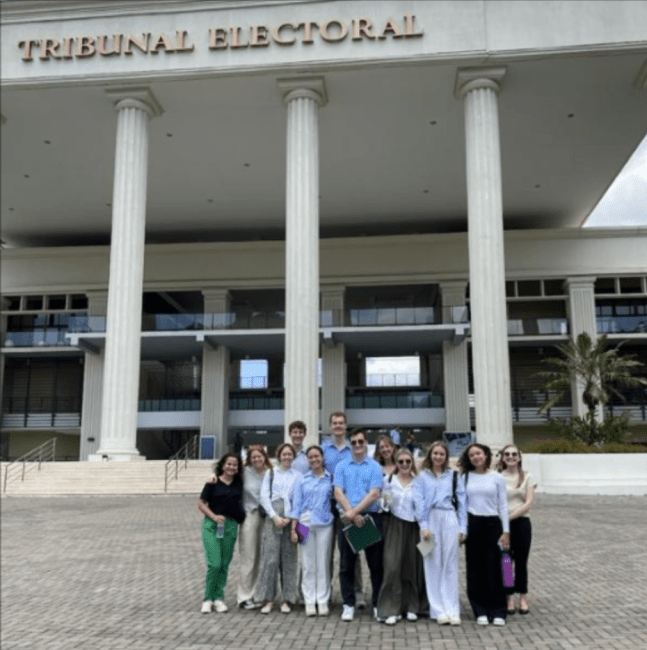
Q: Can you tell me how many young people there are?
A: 12